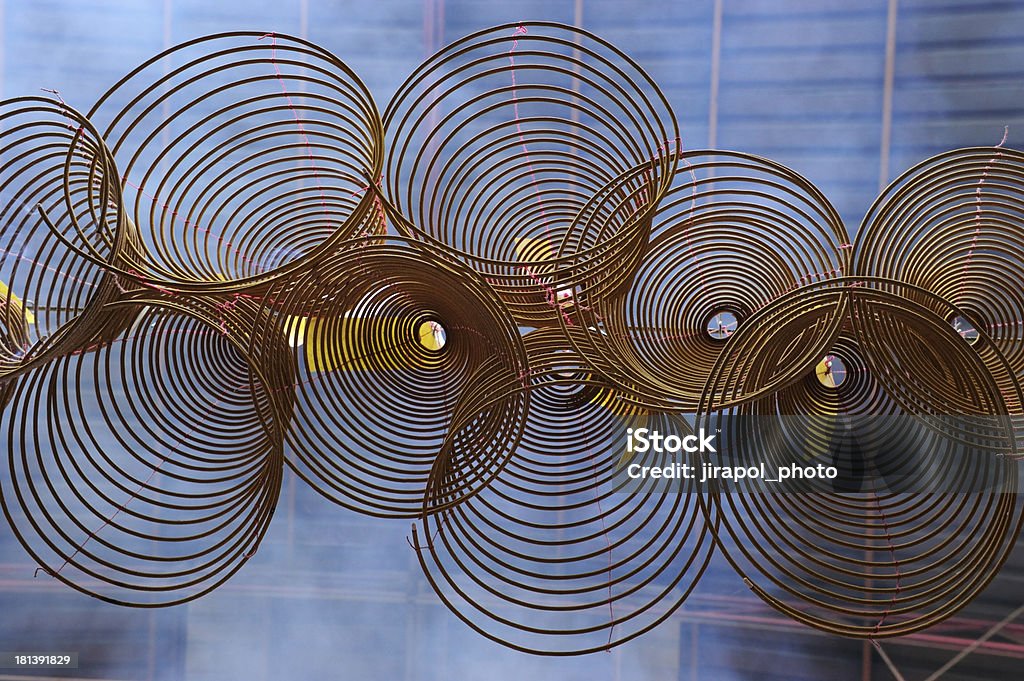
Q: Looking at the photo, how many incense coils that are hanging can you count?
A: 9